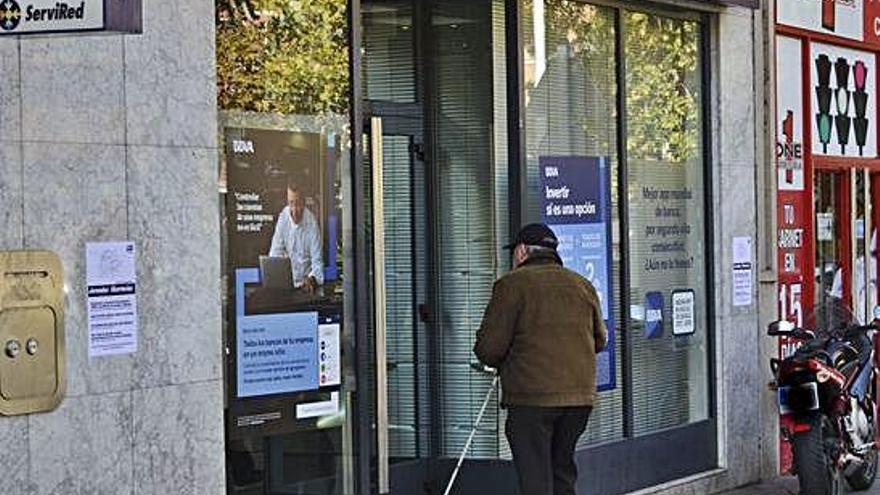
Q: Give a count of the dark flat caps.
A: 1